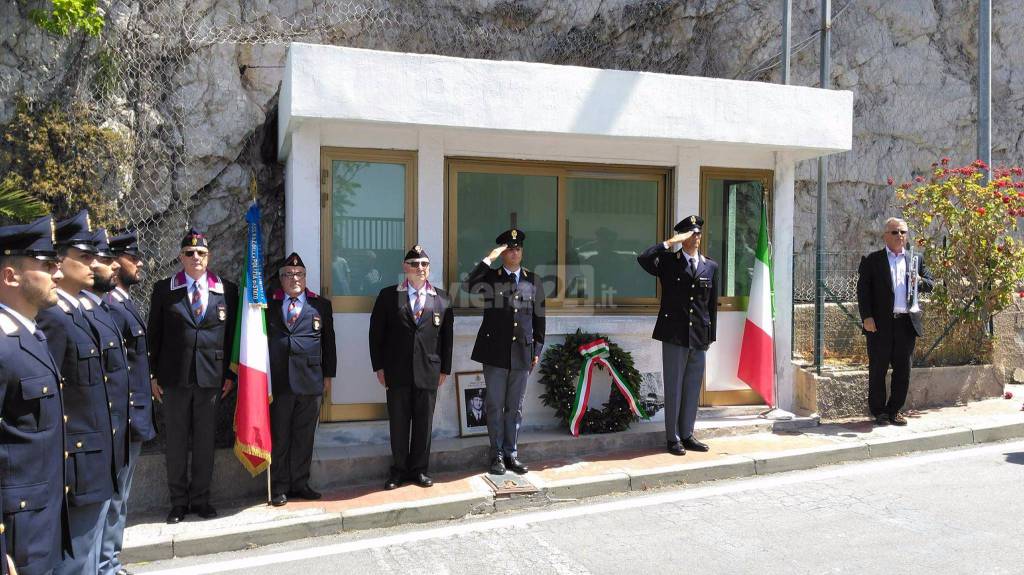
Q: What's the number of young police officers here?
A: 6